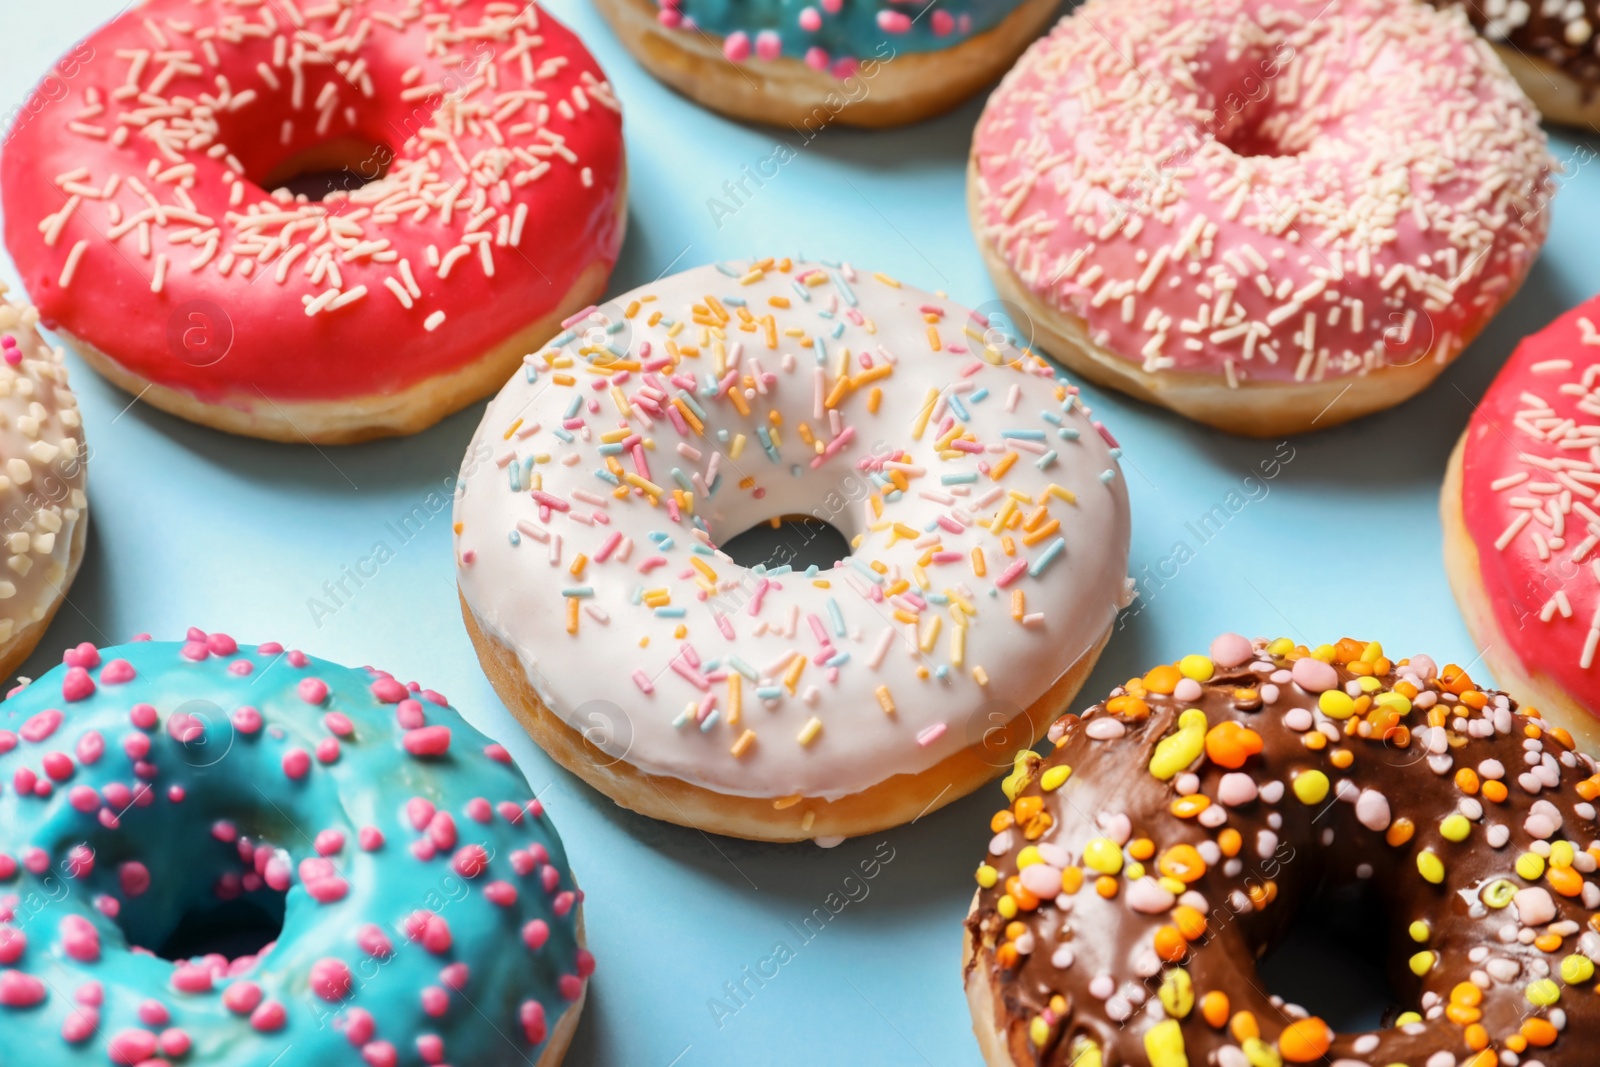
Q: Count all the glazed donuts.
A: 9